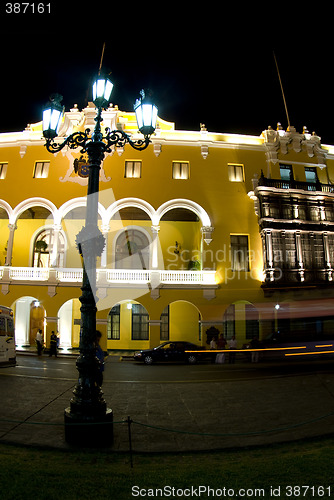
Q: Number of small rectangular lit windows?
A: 5